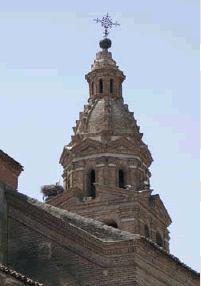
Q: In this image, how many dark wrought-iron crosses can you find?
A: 1